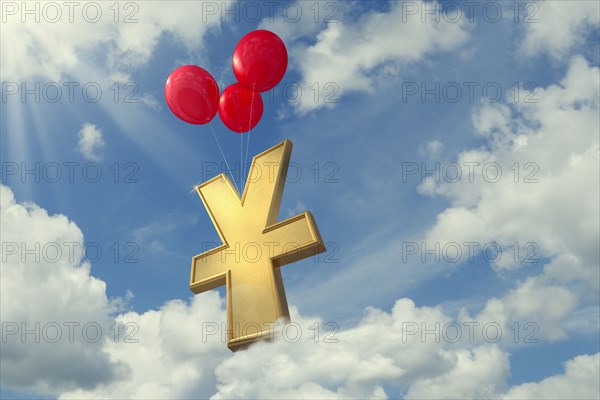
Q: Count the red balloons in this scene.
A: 3